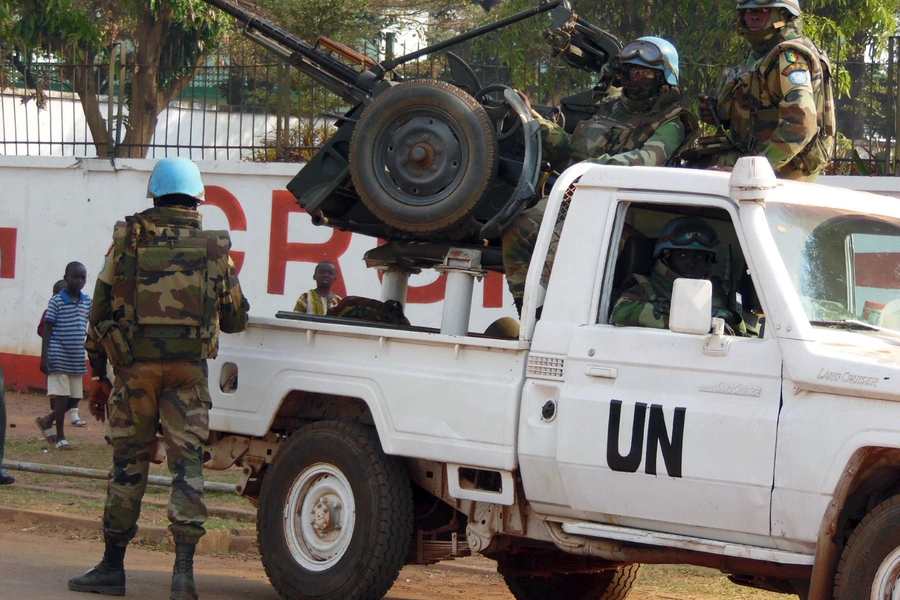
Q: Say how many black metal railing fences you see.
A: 1